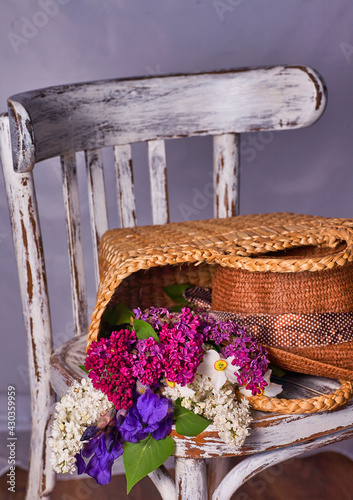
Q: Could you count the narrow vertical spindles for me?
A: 4